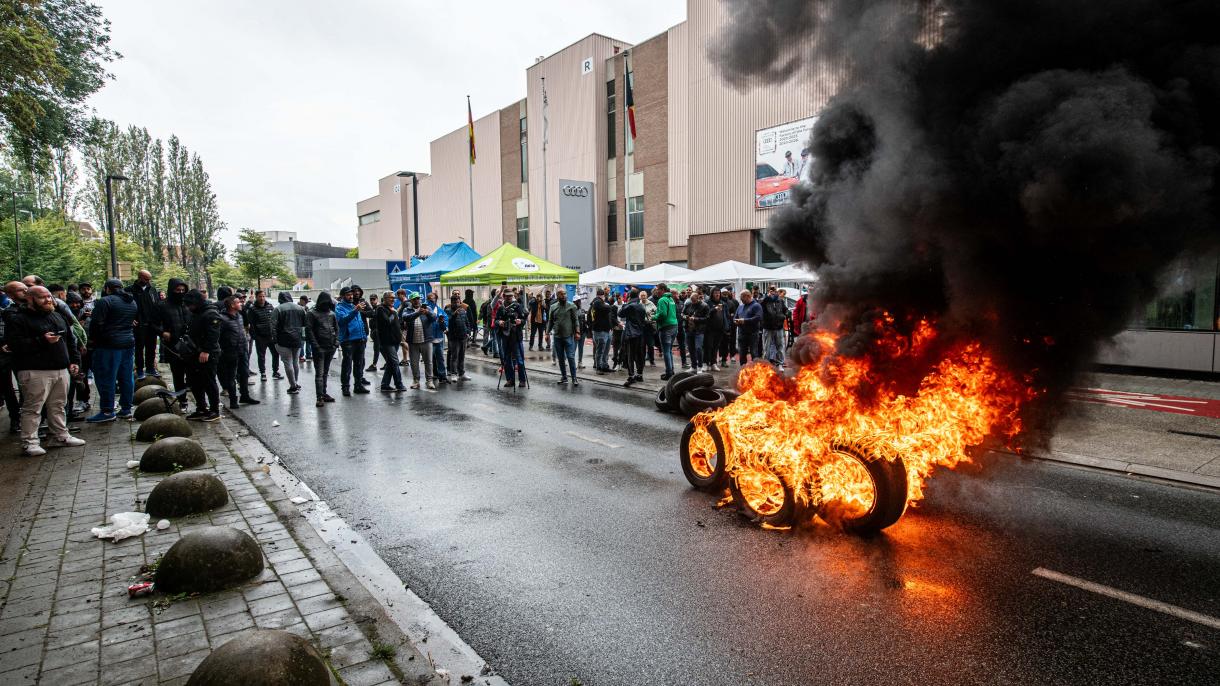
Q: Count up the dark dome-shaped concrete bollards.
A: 8